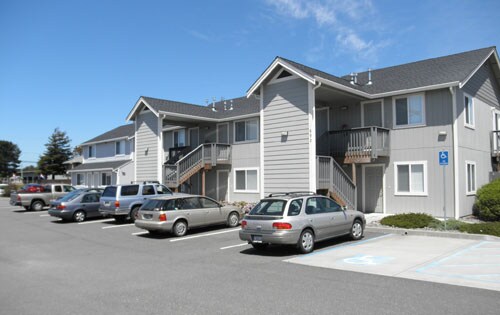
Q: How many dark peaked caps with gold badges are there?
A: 0